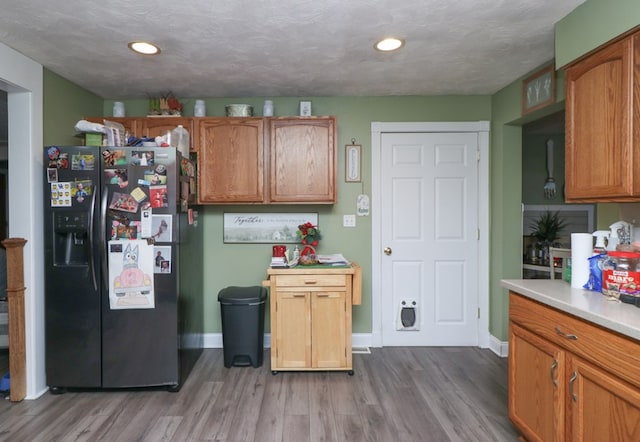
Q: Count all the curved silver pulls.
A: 3